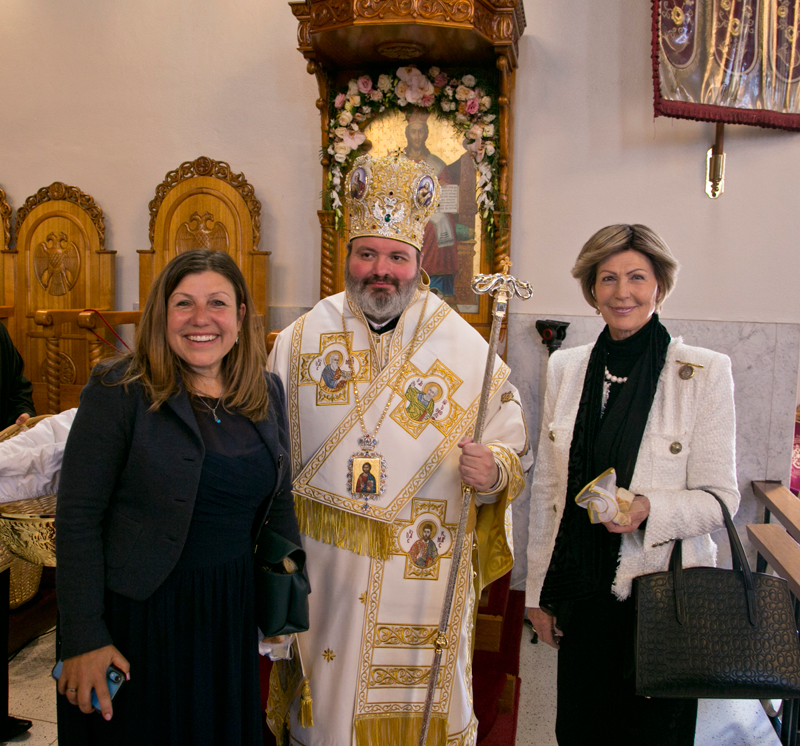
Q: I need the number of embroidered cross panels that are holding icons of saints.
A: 3